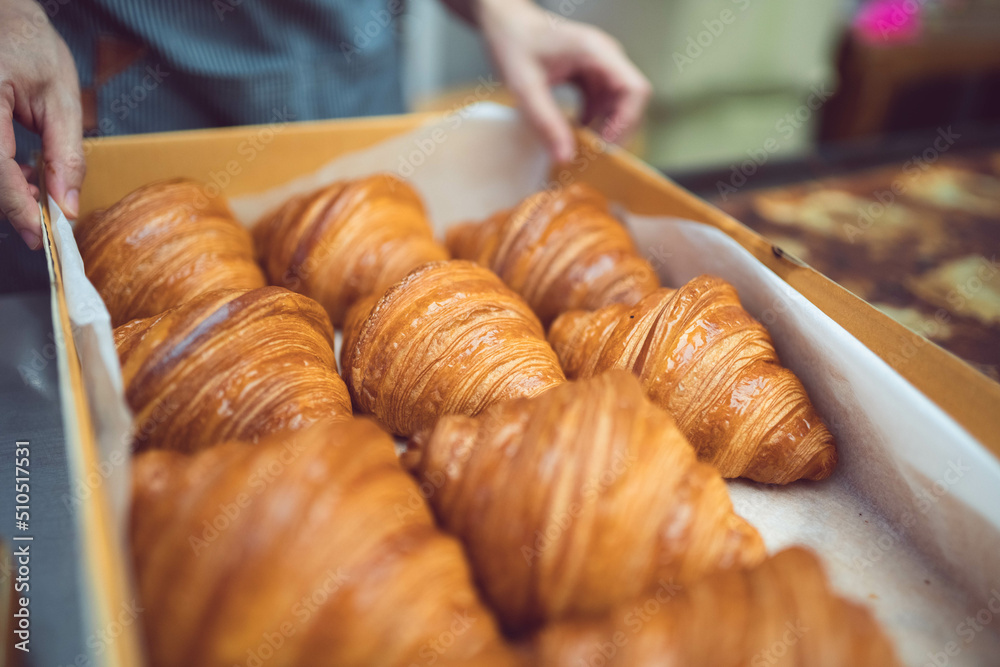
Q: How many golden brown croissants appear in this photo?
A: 9